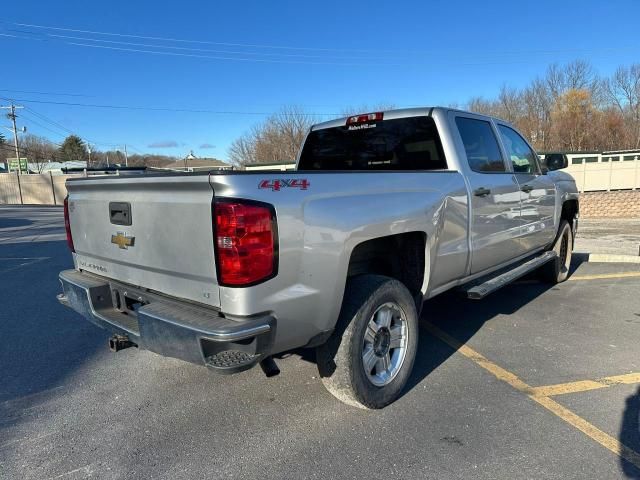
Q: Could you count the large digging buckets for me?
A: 0